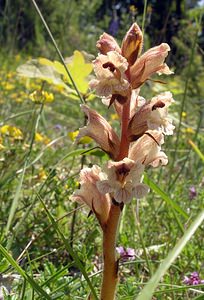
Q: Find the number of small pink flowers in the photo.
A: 3